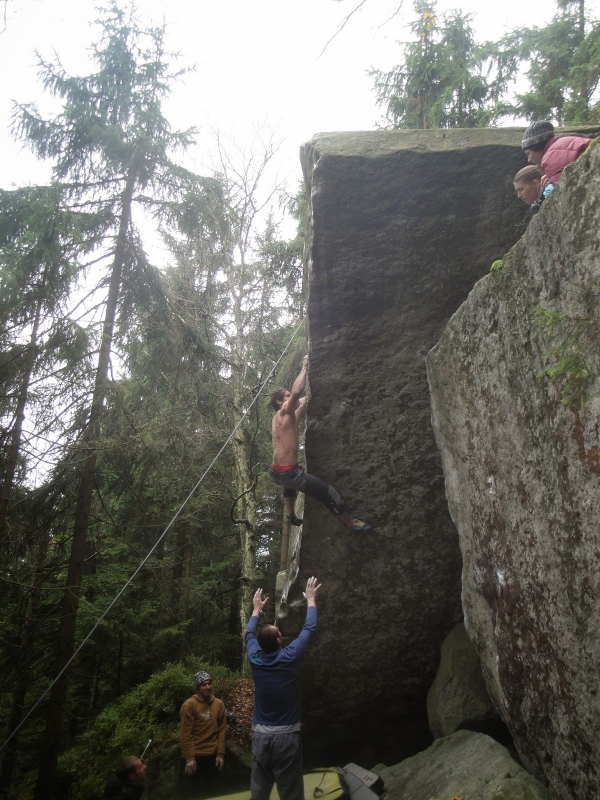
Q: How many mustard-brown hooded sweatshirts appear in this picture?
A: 1